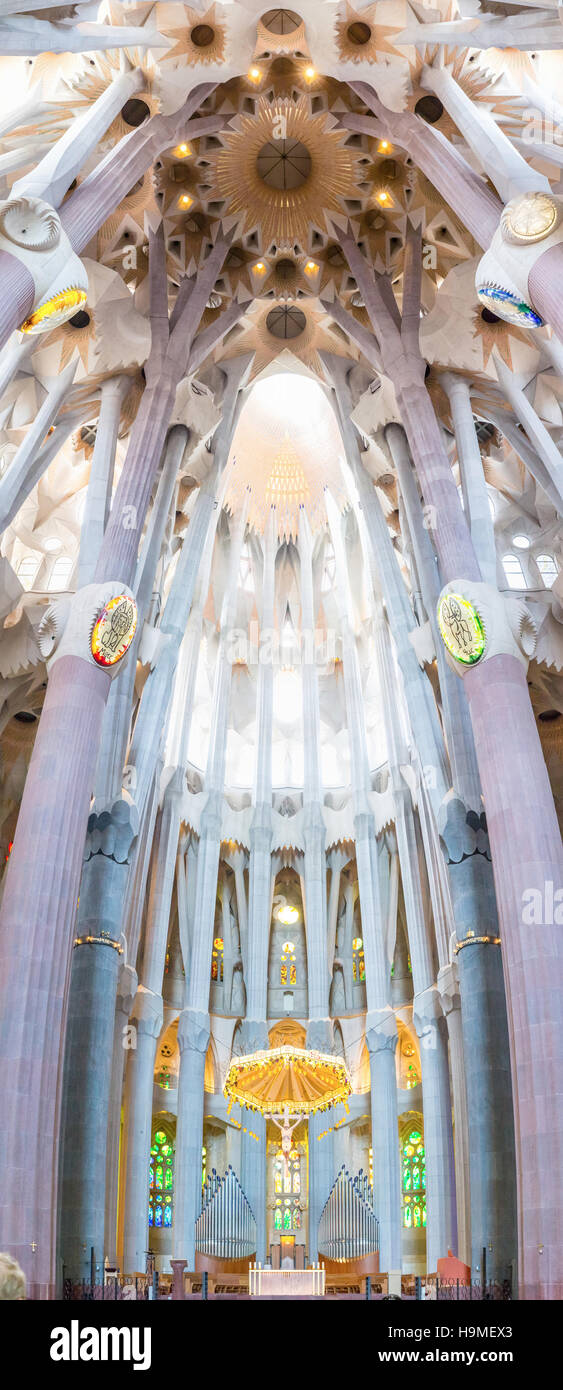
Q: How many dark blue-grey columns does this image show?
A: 2